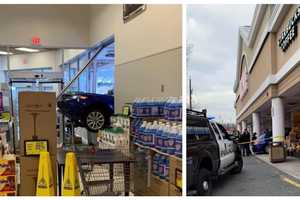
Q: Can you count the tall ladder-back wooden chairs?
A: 0